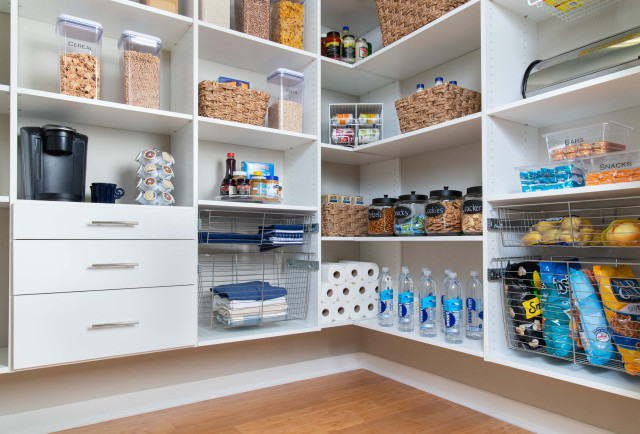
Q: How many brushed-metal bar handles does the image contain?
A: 3